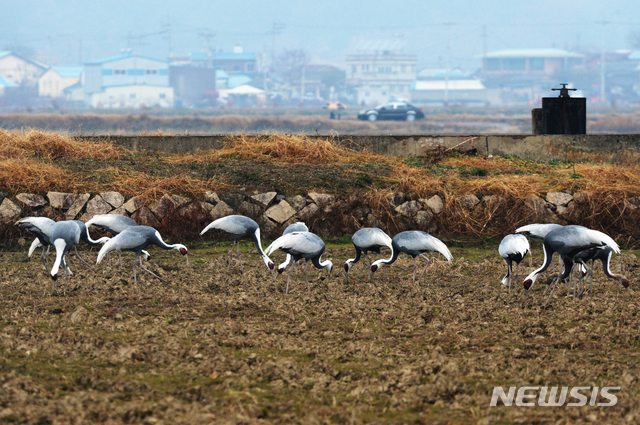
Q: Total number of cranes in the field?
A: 15